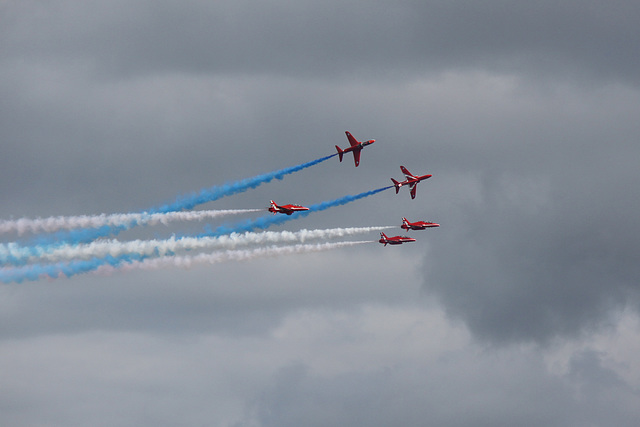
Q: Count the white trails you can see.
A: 3